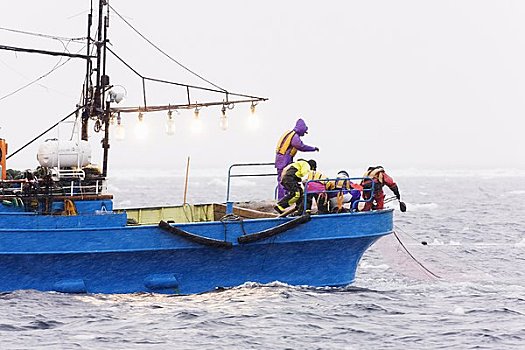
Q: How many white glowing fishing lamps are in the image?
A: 6